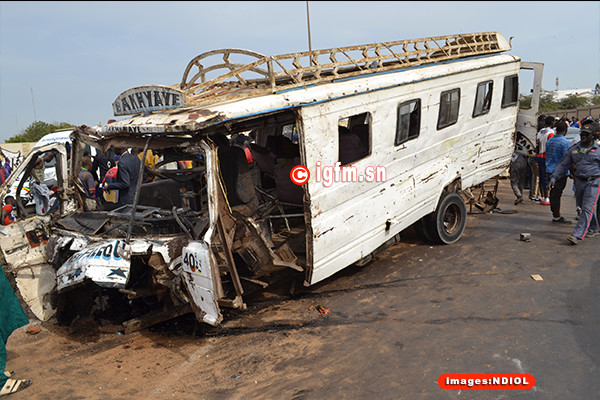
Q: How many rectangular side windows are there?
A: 5